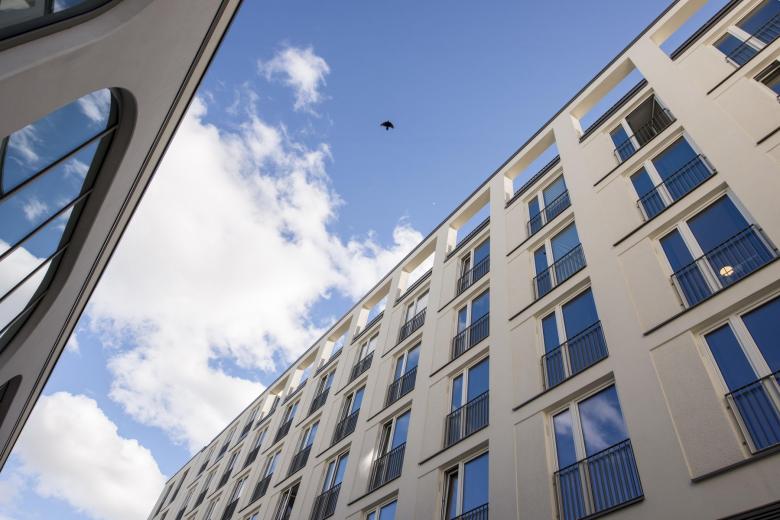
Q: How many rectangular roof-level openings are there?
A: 9